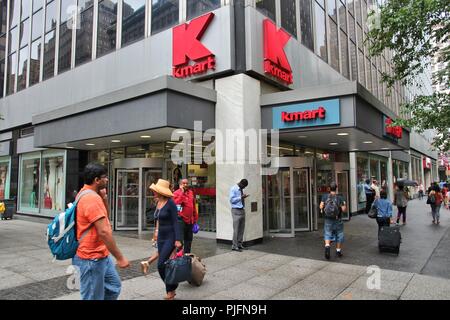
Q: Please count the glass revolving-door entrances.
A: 2